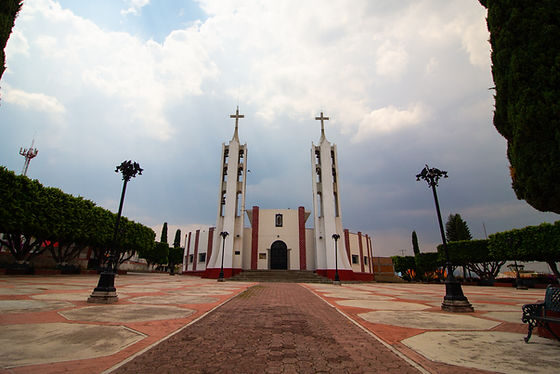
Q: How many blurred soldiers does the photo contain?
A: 0